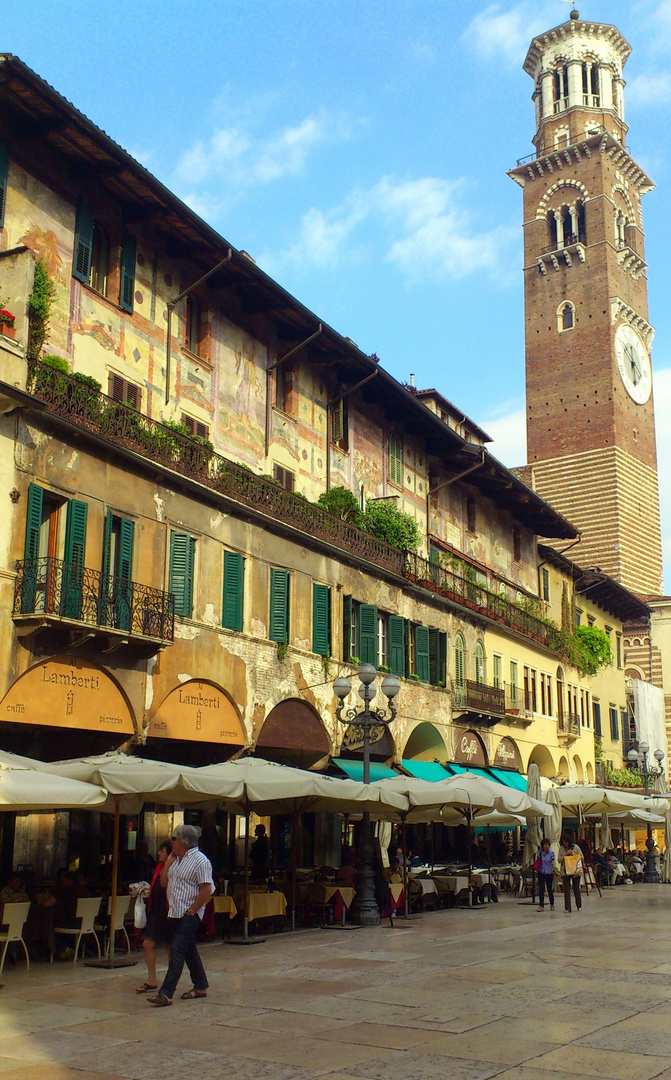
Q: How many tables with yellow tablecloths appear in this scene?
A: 4